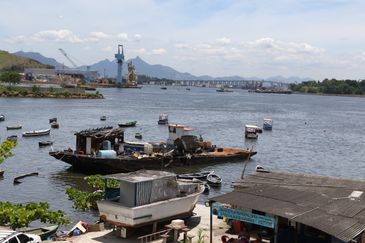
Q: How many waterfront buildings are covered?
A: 1